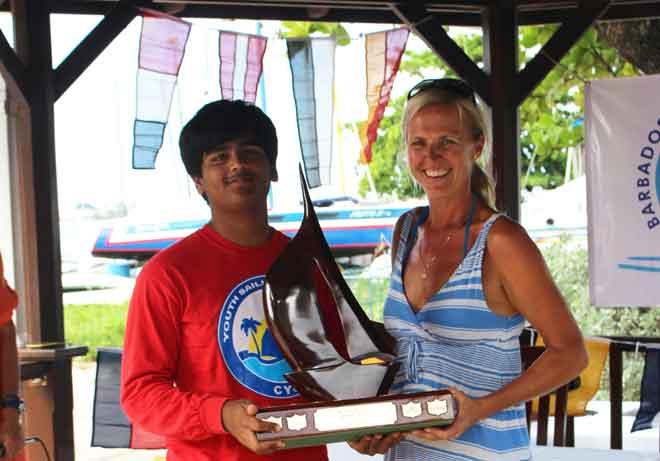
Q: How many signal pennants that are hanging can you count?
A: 4